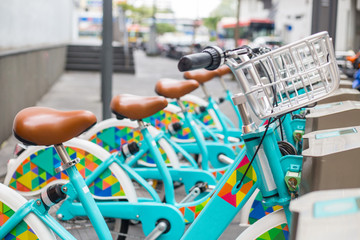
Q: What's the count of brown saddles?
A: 5